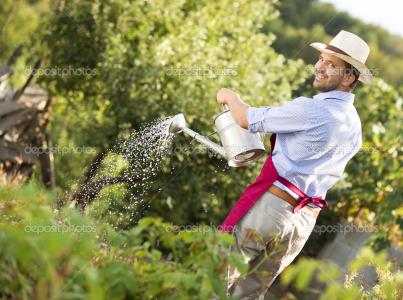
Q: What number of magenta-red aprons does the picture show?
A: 1